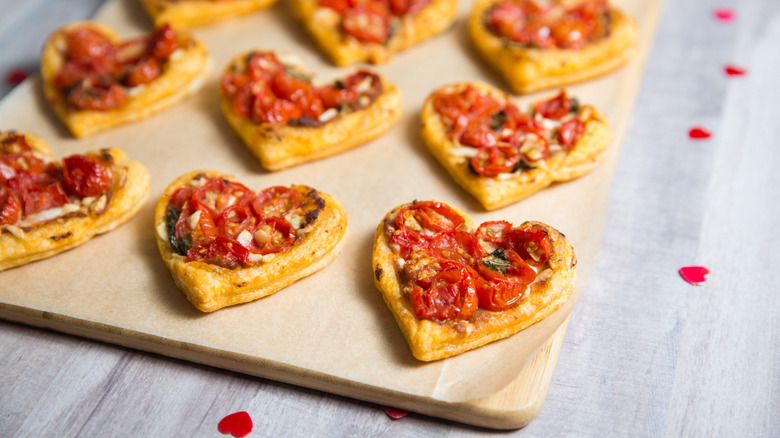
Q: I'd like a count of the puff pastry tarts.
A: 9